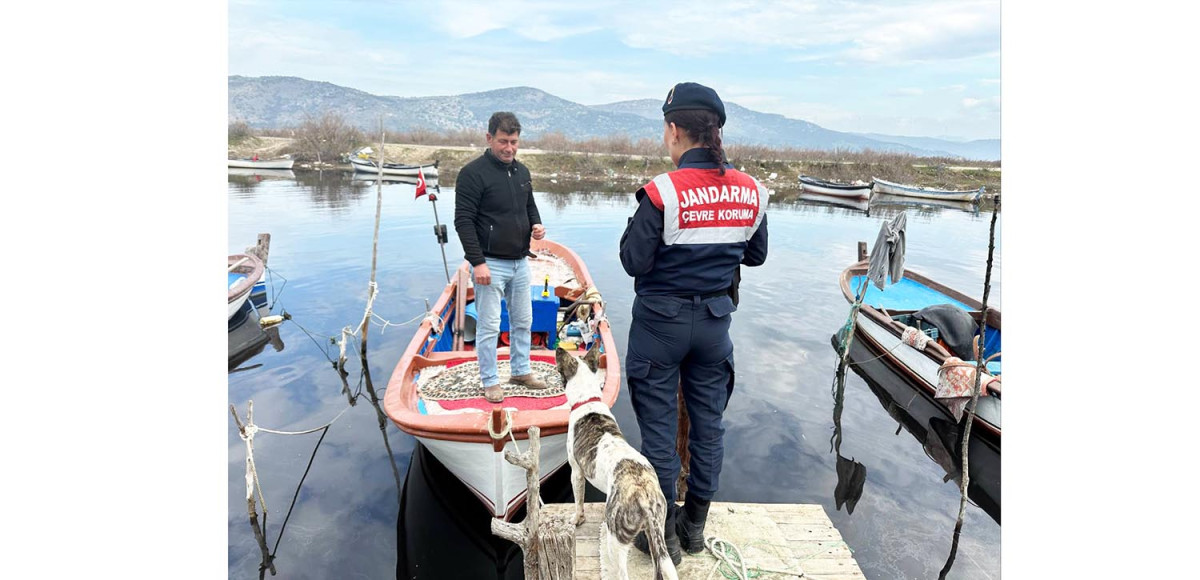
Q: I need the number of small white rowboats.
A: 4